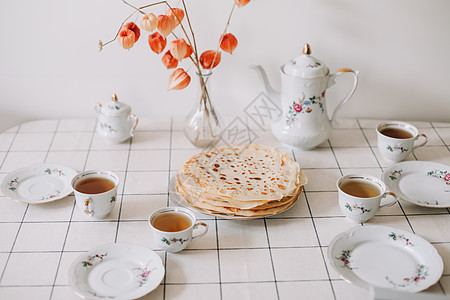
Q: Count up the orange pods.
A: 13